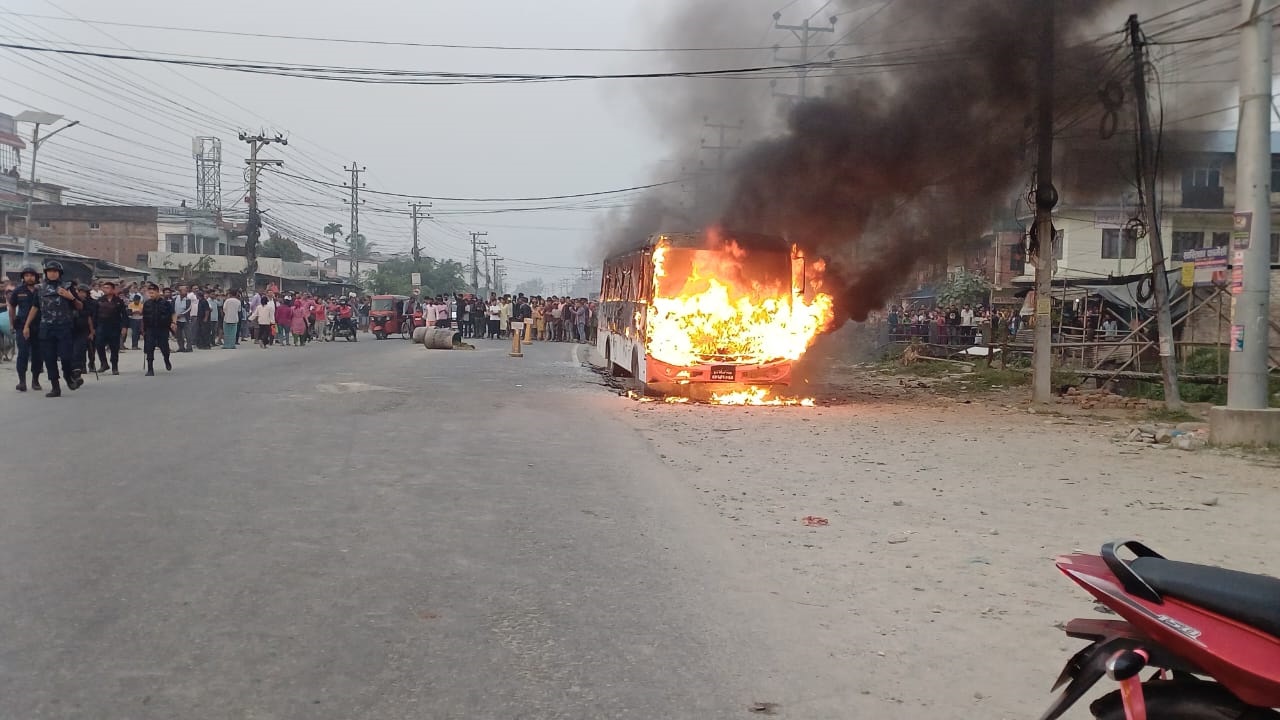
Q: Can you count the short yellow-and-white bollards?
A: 2